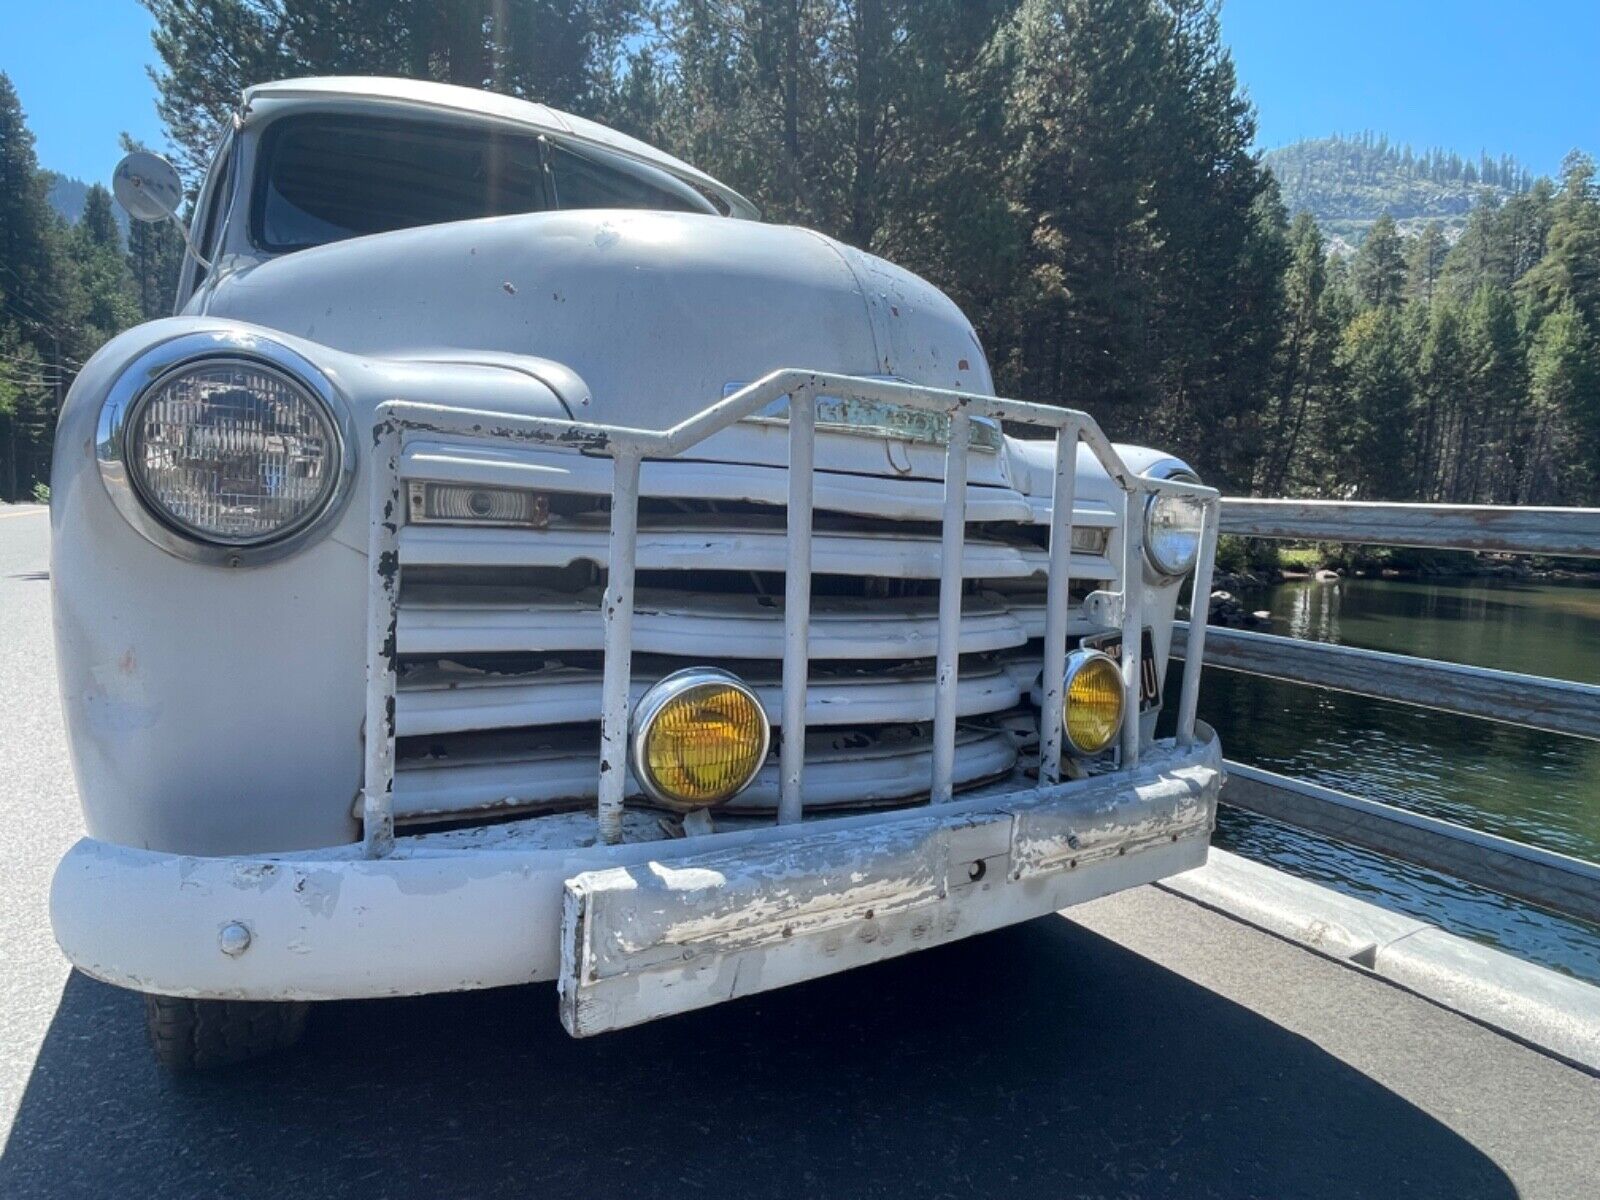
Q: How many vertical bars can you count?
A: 7